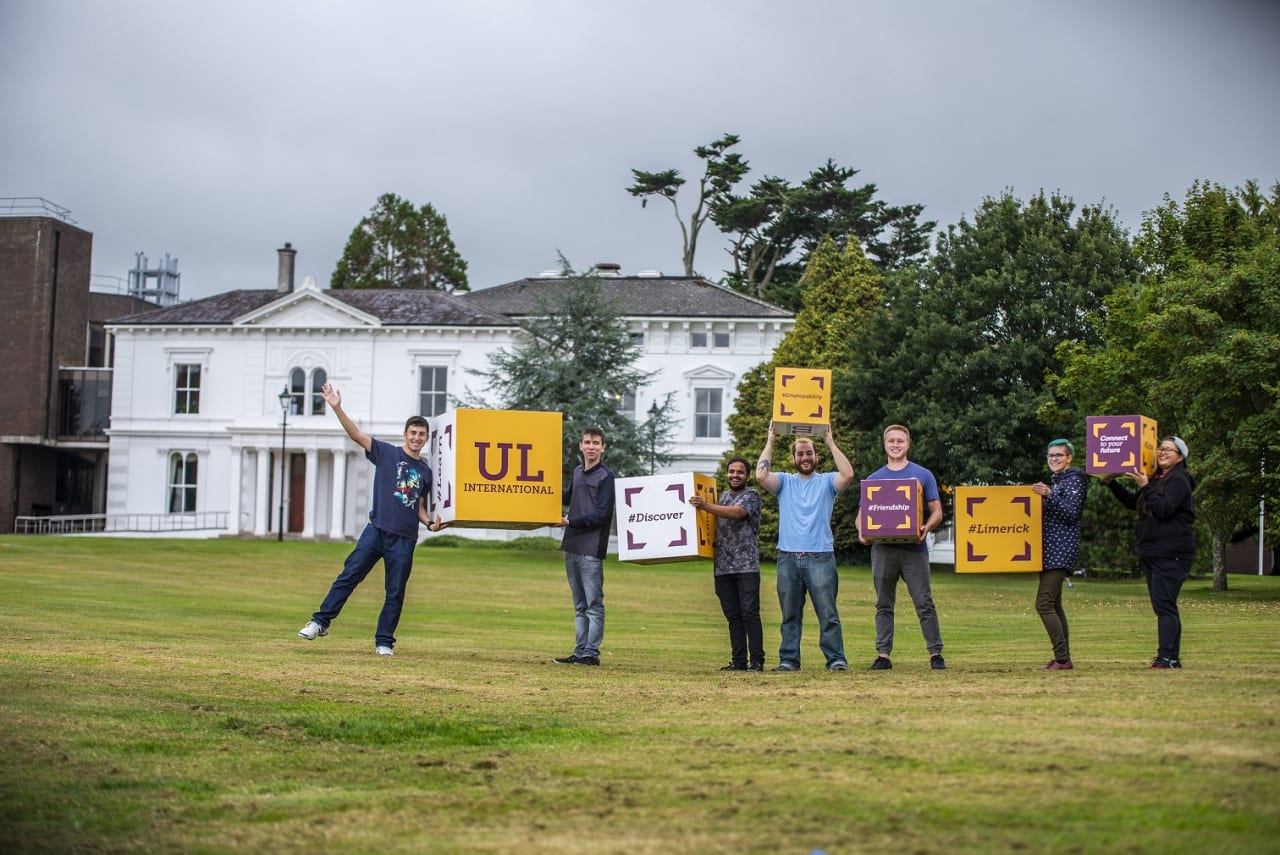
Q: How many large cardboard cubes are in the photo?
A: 6